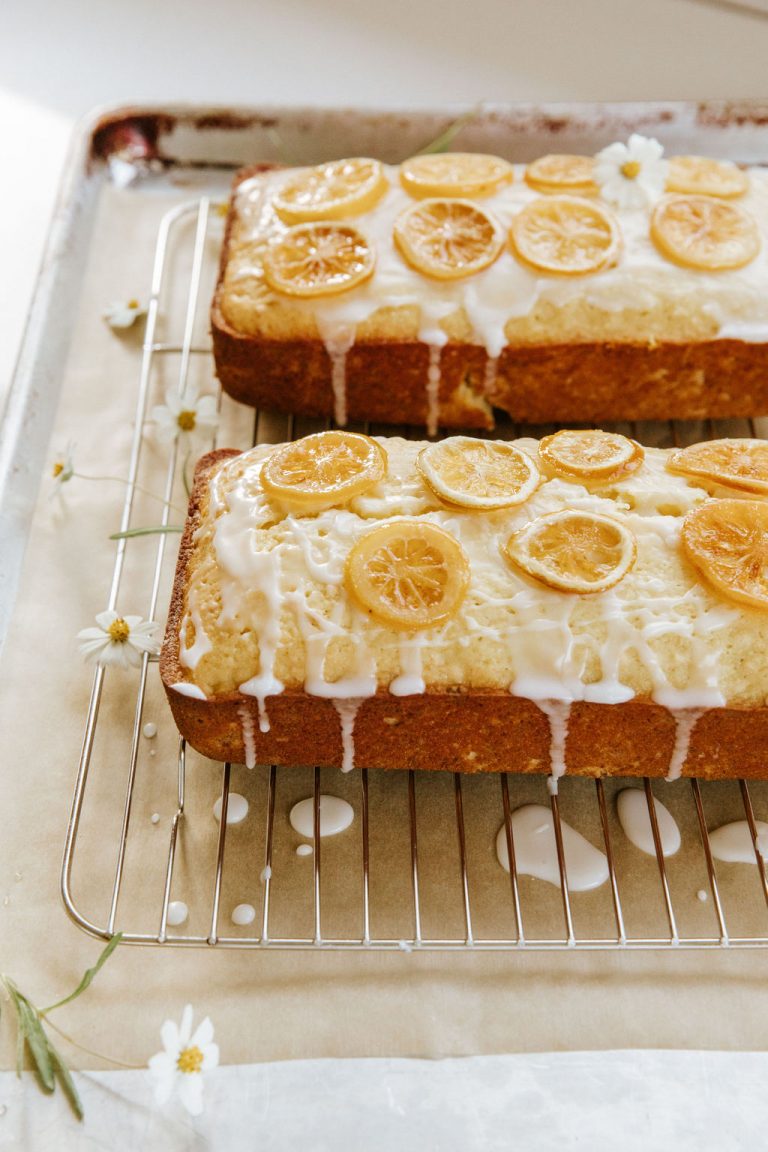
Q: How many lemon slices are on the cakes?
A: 15